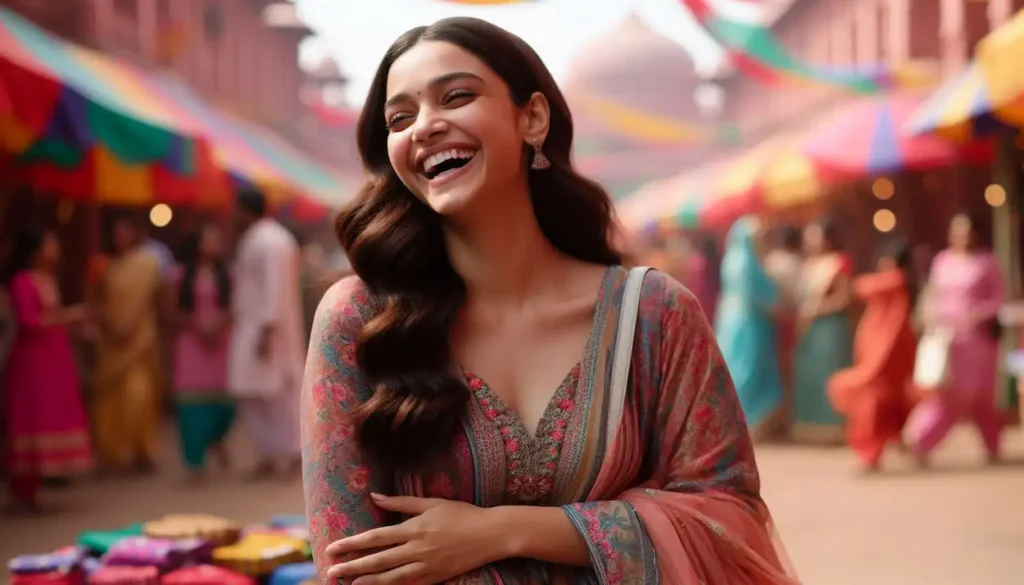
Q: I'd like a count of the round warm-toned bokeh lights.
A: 4